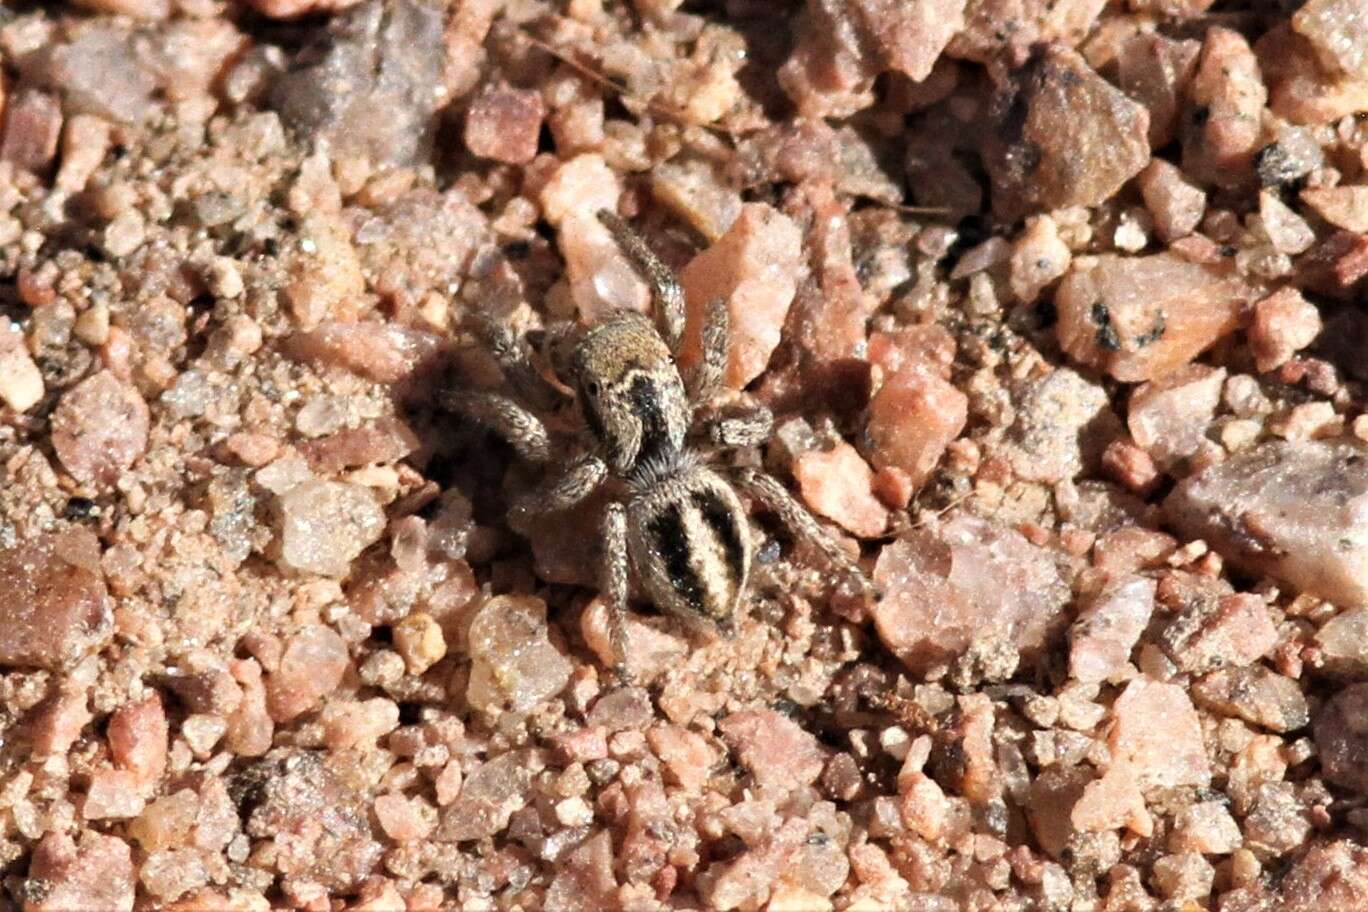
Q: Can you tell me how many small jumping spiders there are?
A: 1